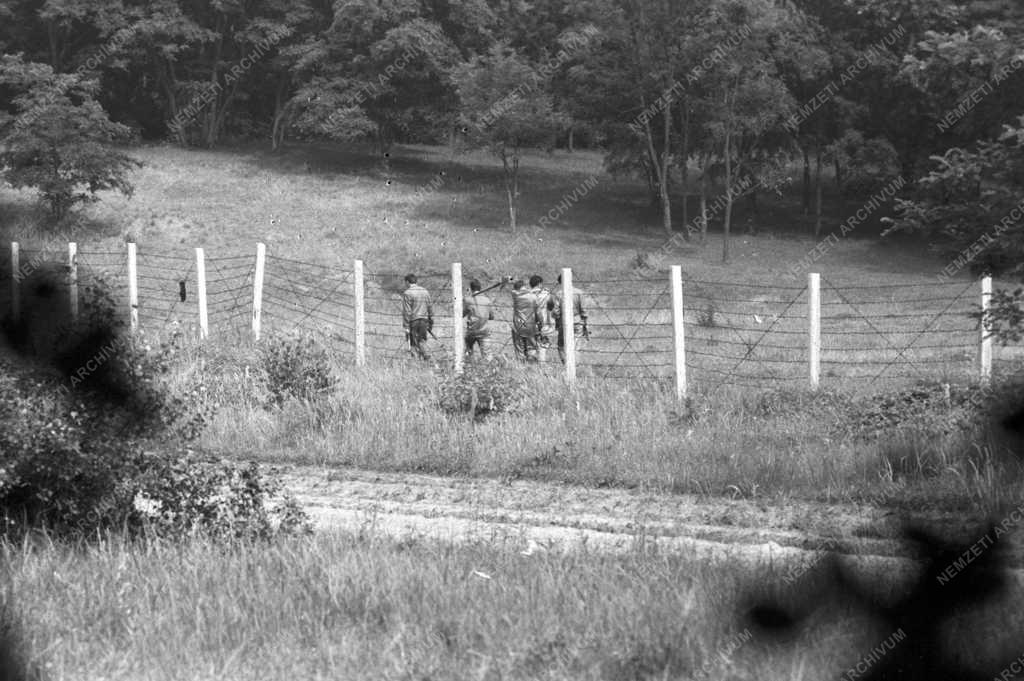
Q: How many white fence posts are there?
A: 11